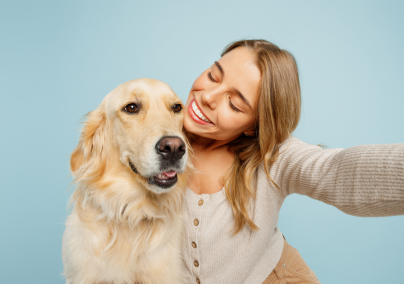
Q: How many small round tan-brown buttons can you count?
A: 5